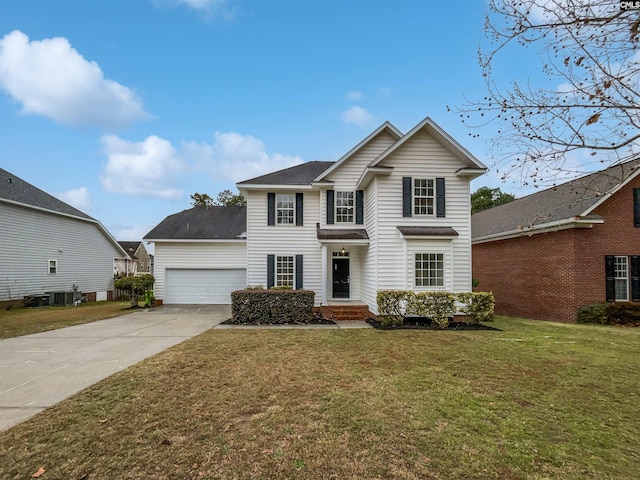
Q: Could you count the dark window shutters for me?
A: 11